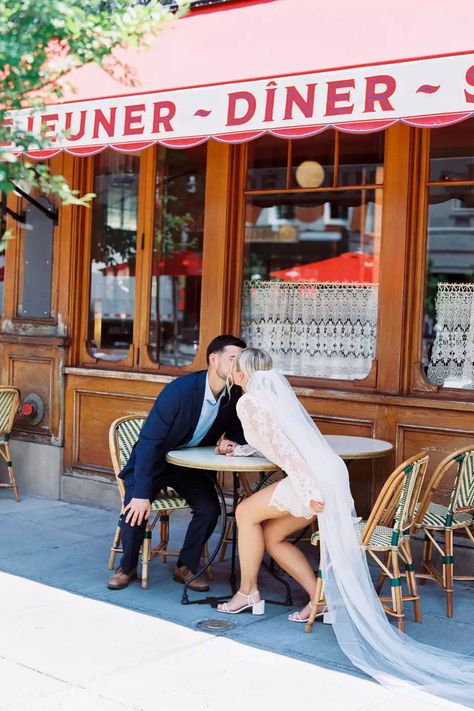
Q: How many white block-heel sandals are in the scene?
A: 2